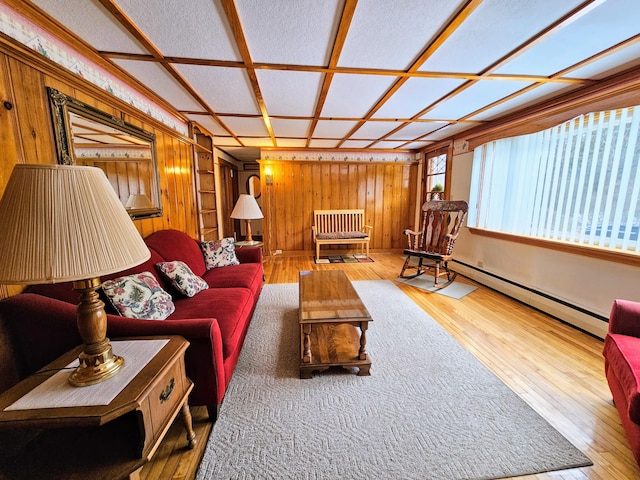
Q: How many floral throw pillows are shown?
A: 3